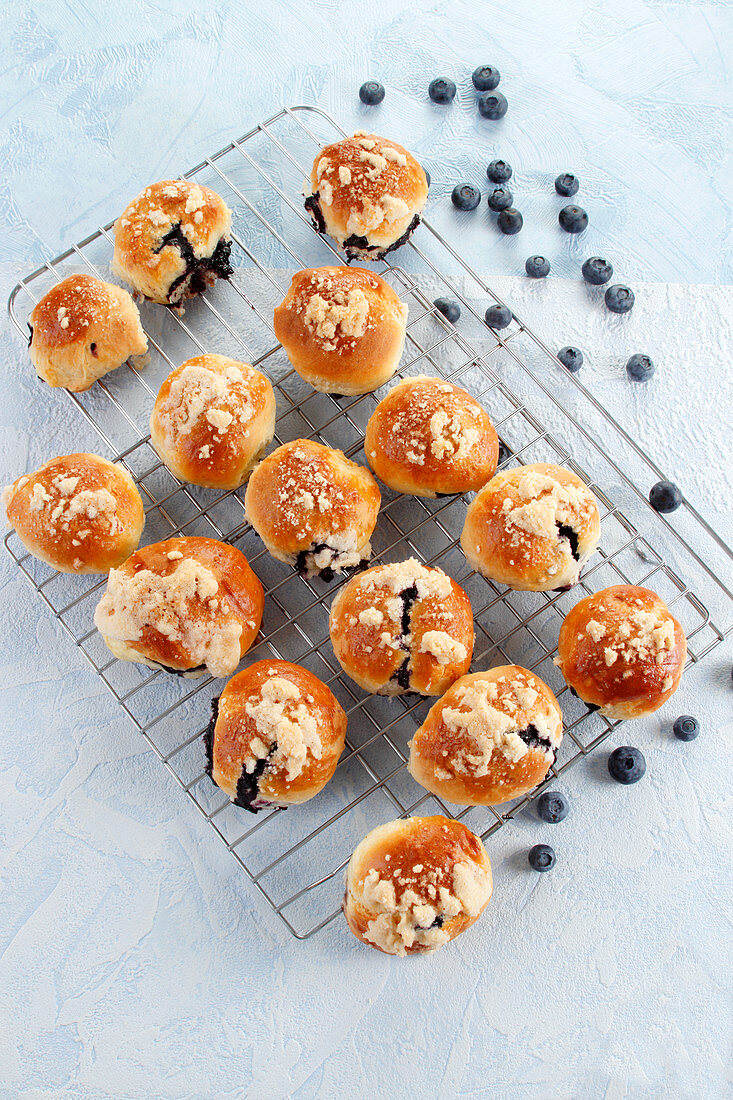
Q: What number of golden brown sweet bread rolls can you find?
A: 15